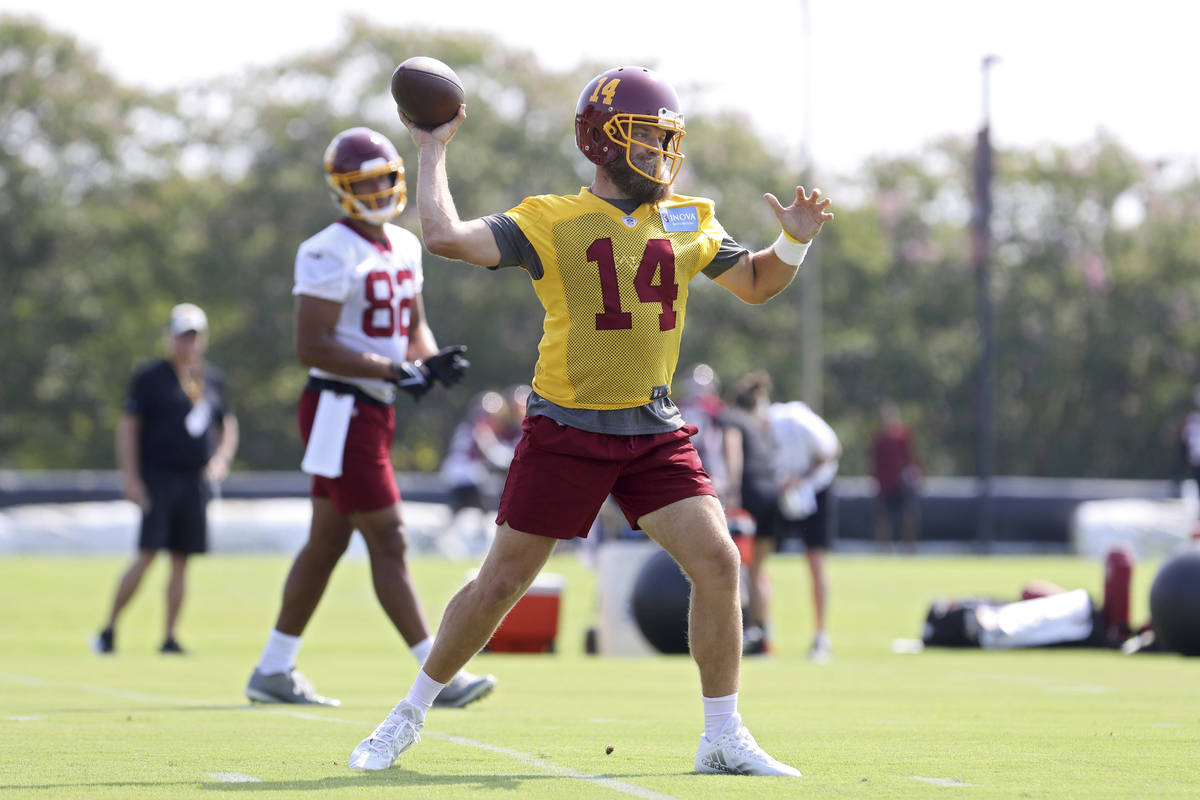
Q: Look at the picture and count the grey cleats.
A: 2